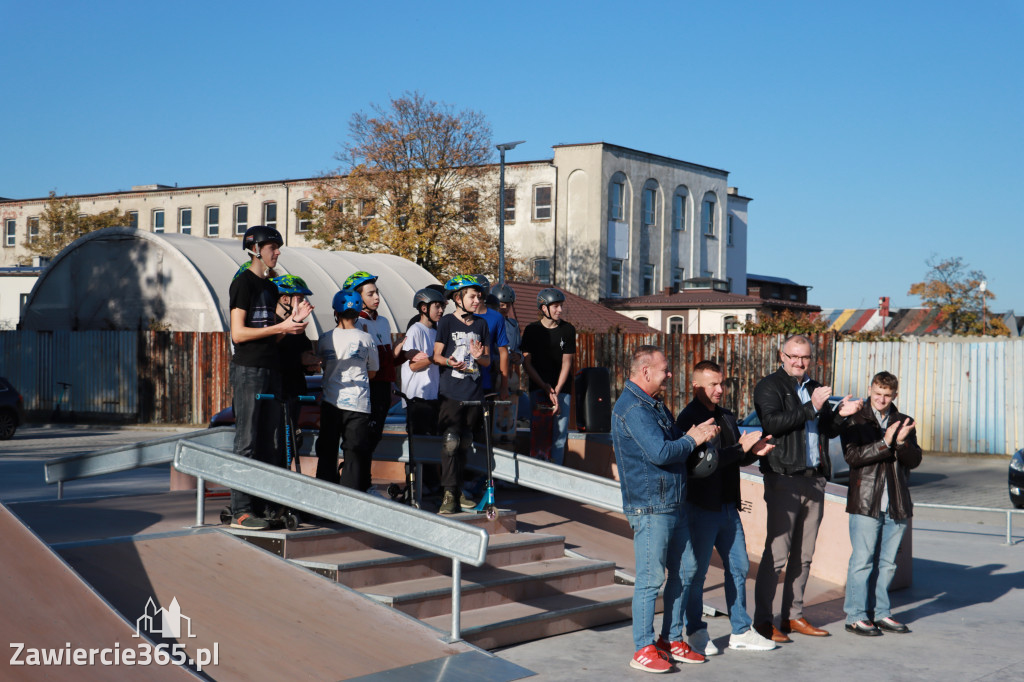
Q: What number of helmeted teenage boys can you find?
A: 11